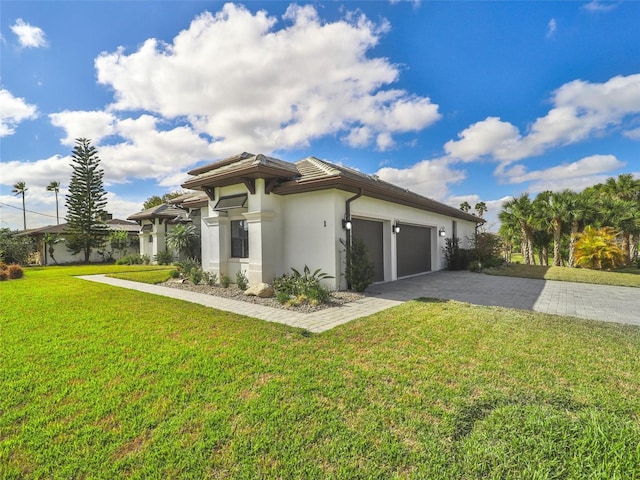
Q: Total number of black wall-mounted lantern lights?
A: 3